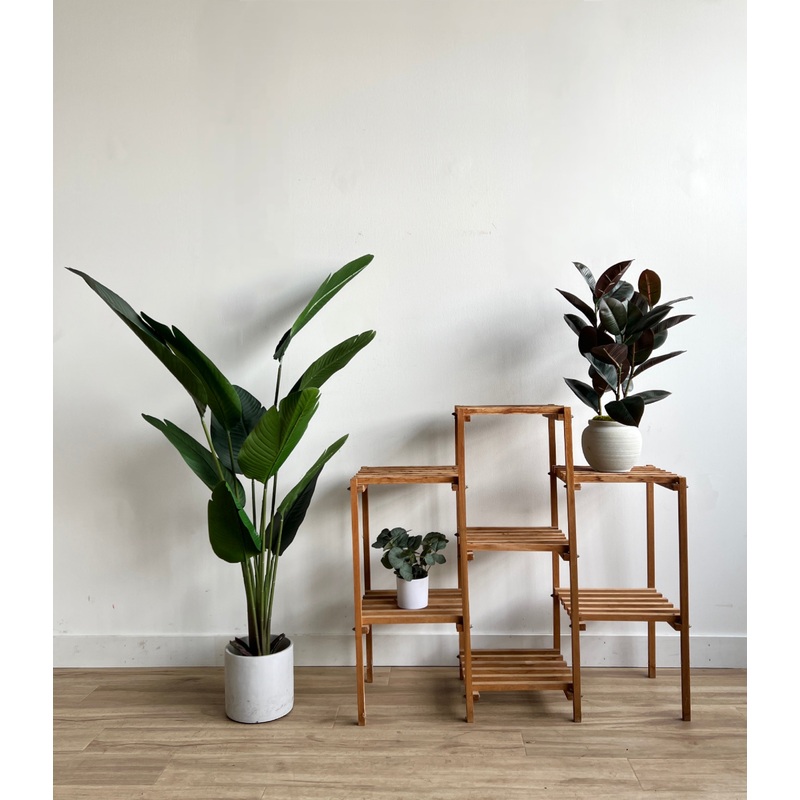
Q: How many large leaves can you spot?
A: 9